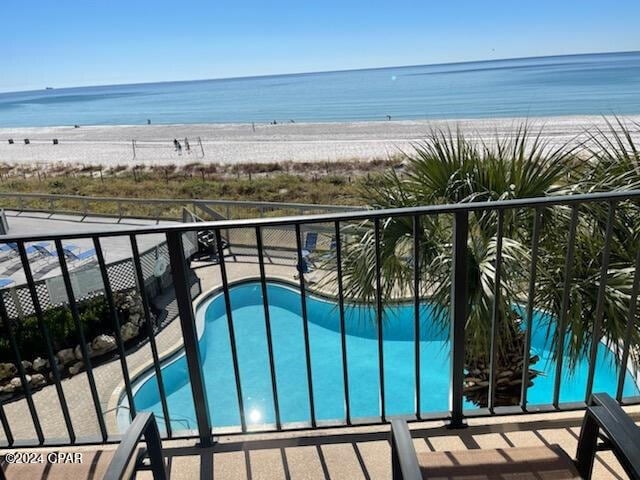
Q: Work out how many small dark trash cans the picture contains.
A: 3